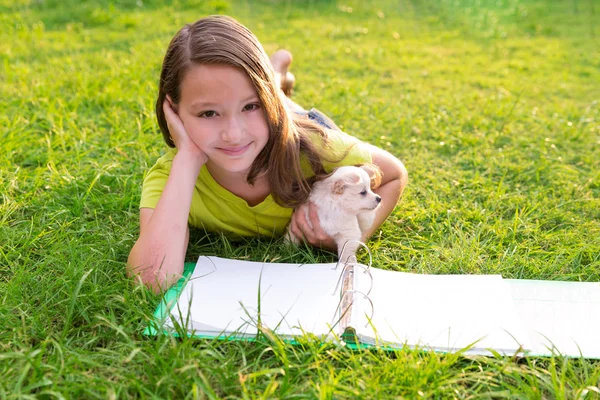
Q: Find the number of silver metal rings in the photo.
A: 3